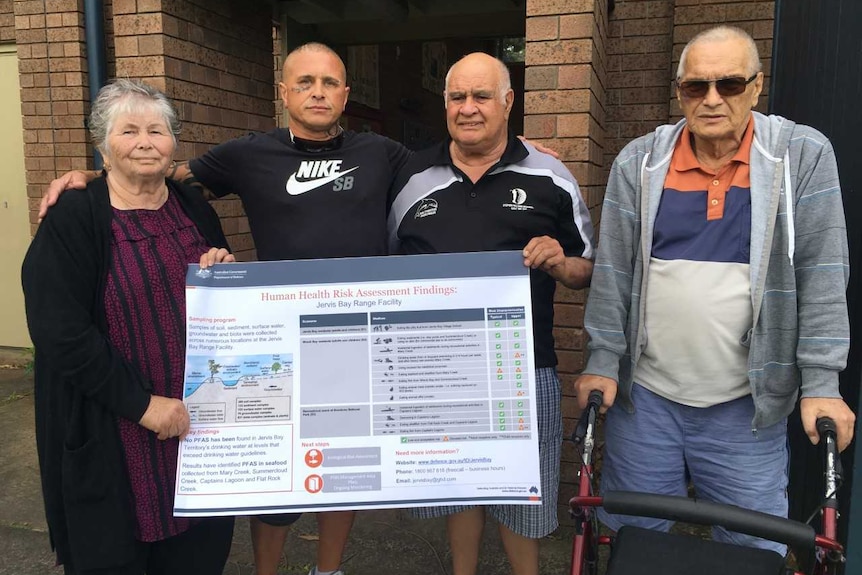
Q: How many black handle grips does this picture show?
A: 2